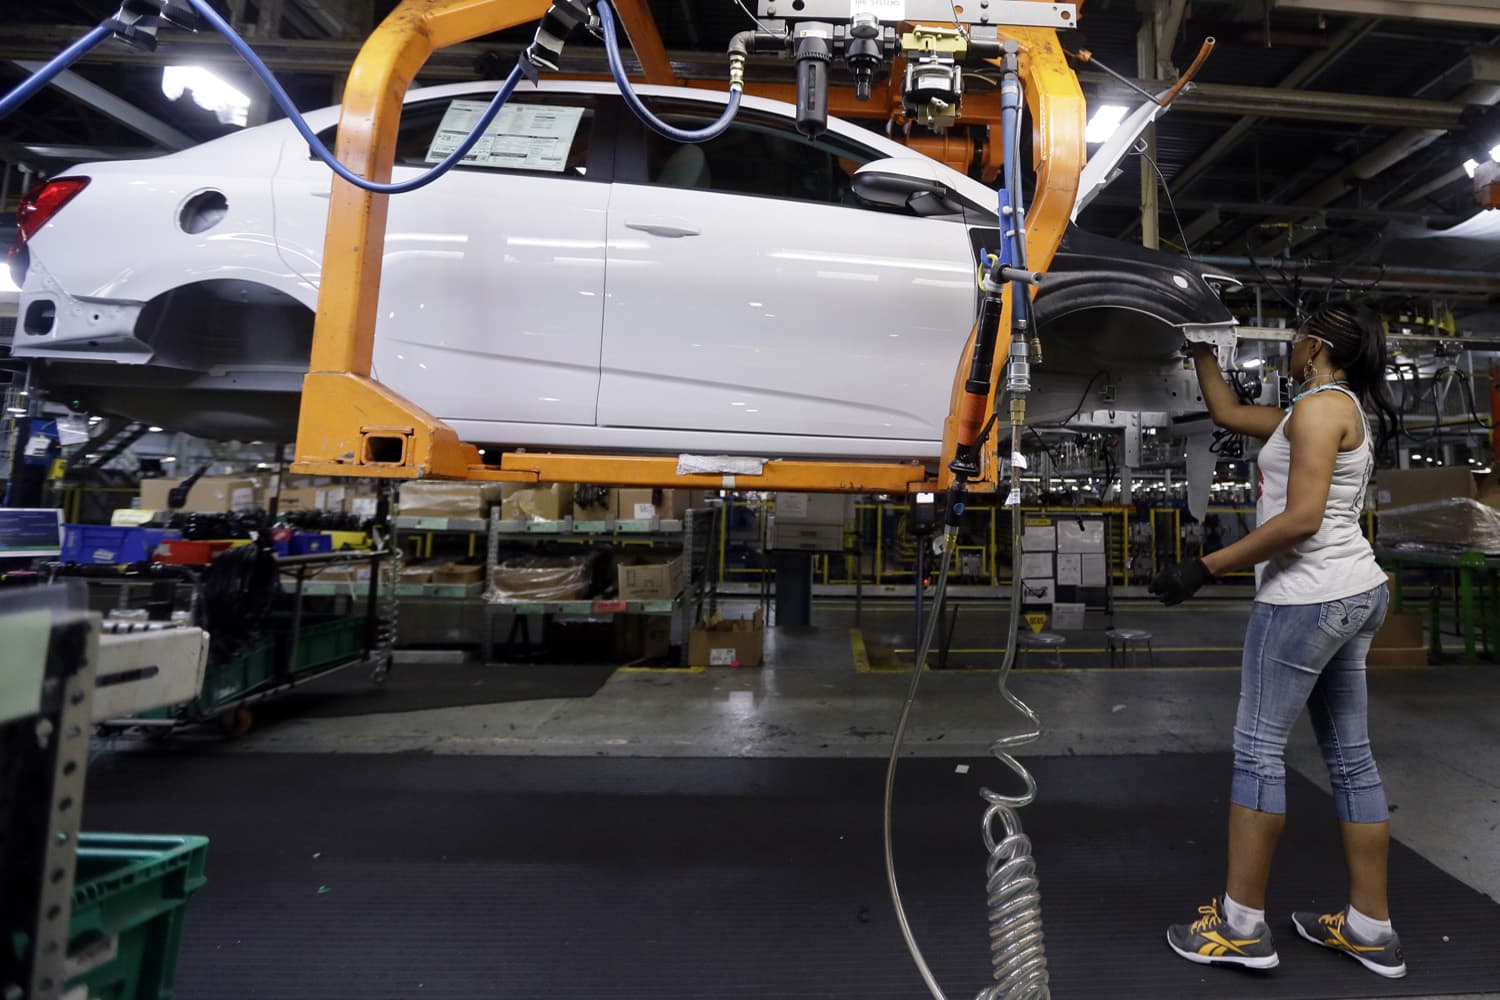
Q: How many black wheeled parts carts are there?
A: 1